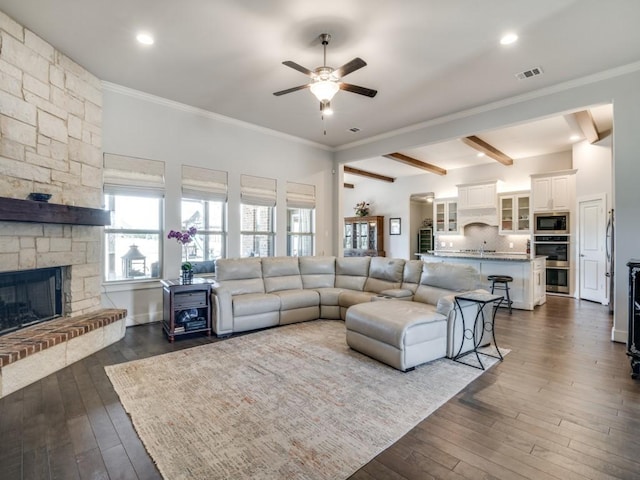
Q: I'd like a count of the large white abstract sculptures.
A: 0